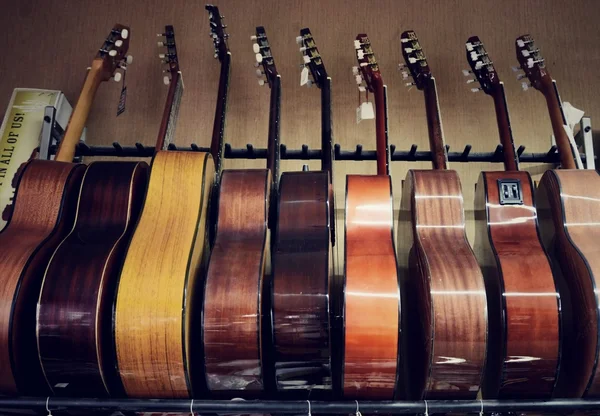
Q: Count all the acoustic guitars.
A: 9